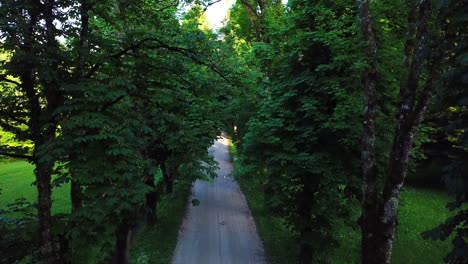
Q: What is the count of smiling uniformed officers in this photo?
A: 0